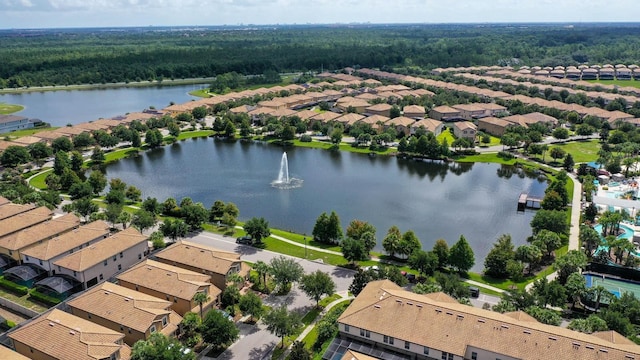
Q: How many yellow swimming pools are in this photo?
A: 0